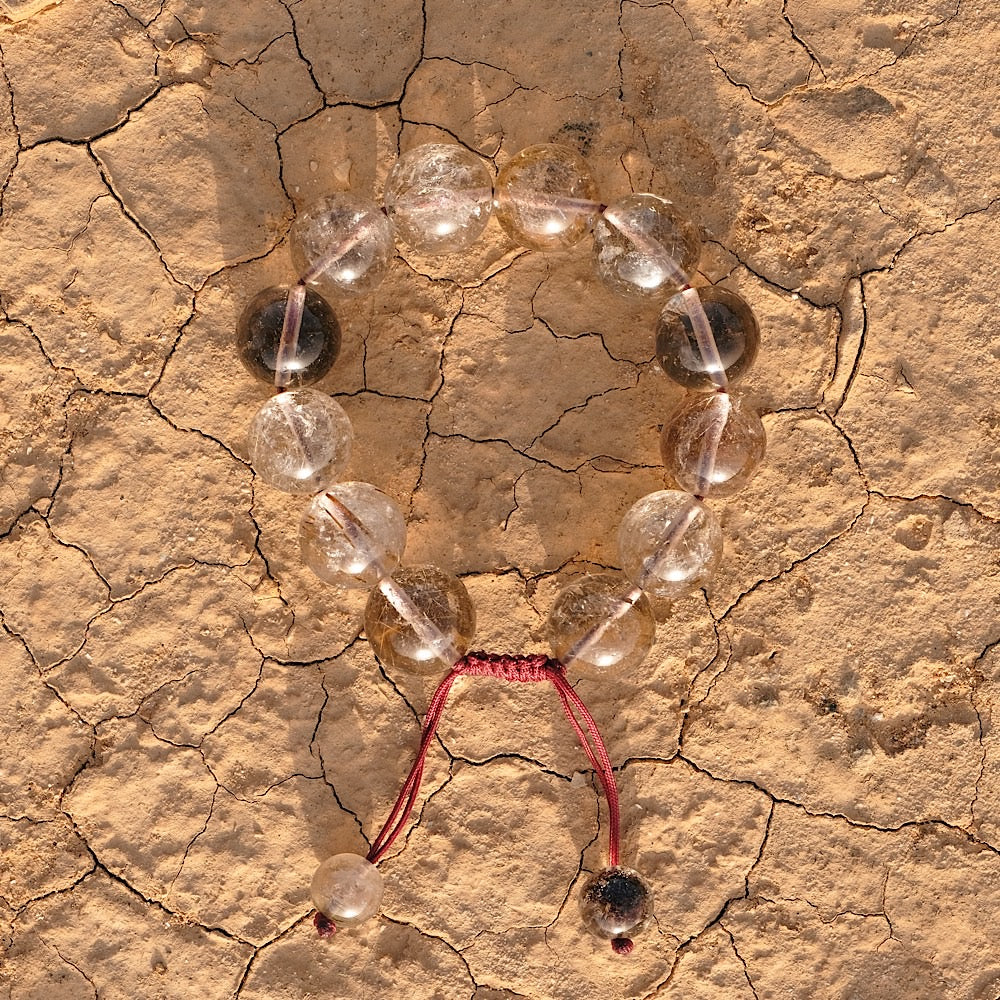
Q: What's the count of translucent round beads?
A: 14